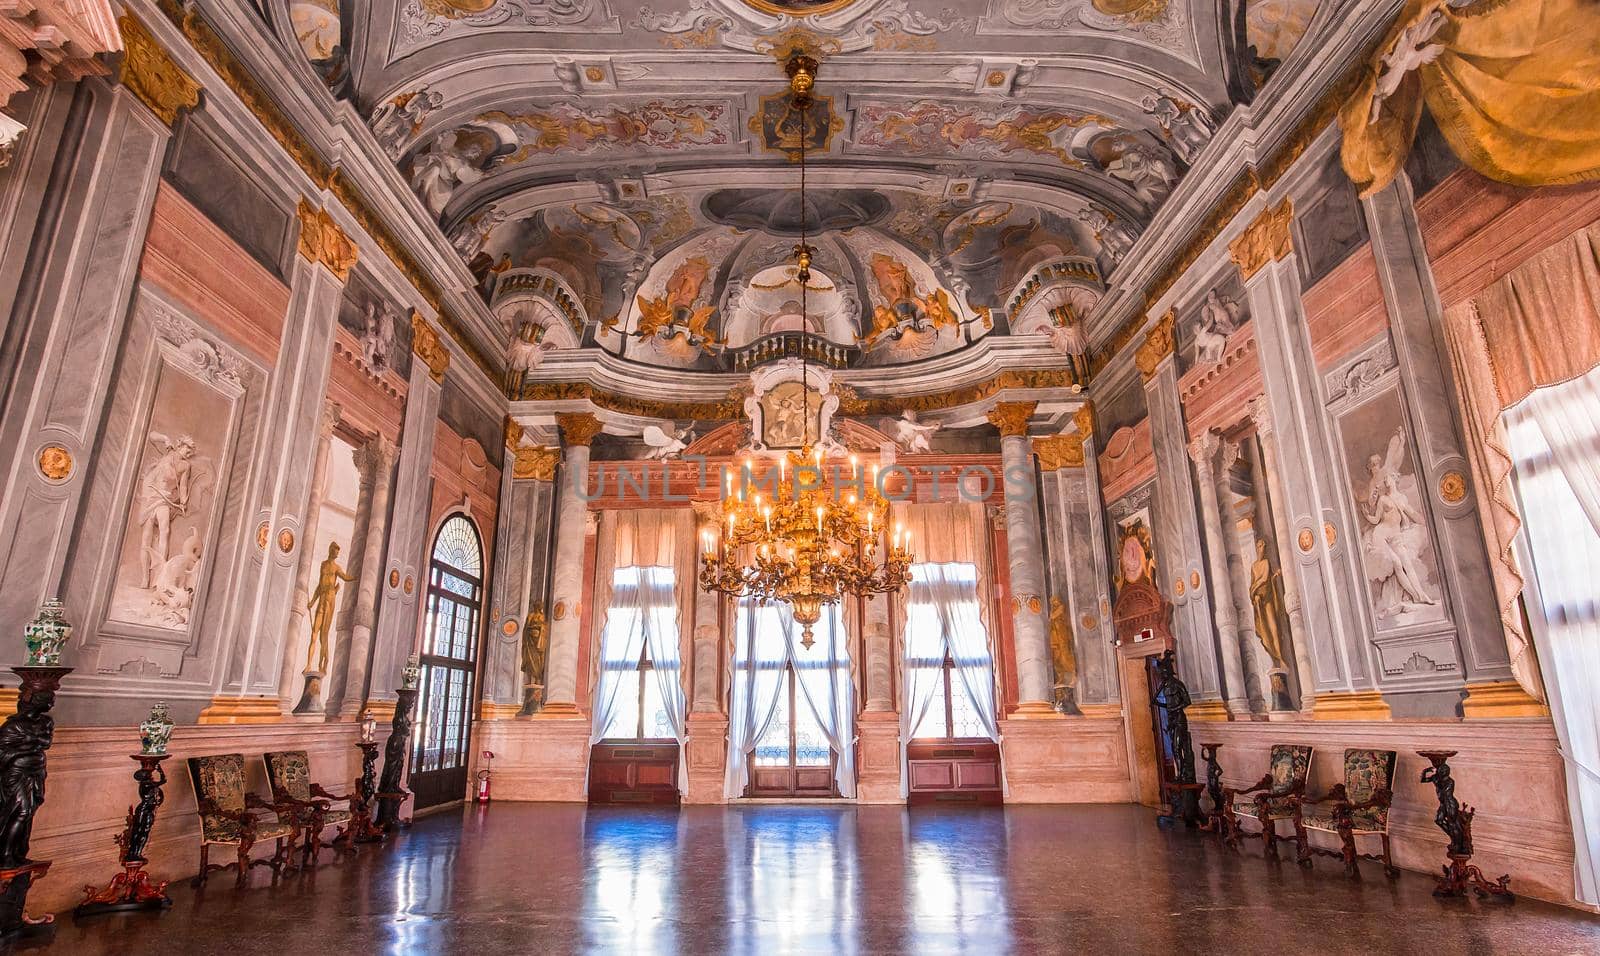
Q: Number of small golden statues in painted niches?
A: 4